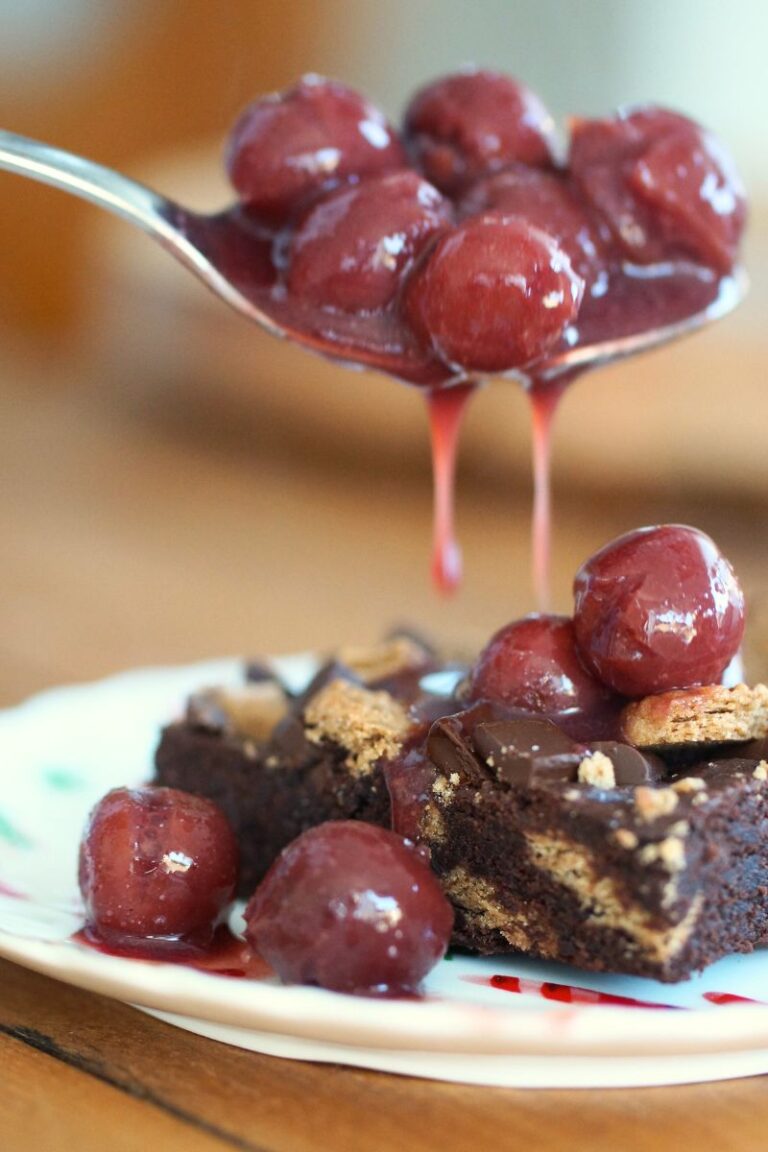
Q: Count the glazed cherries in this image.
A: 10